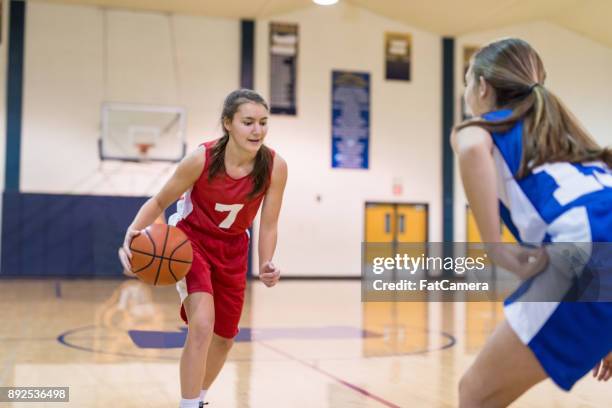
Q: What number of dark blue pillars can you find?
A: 3